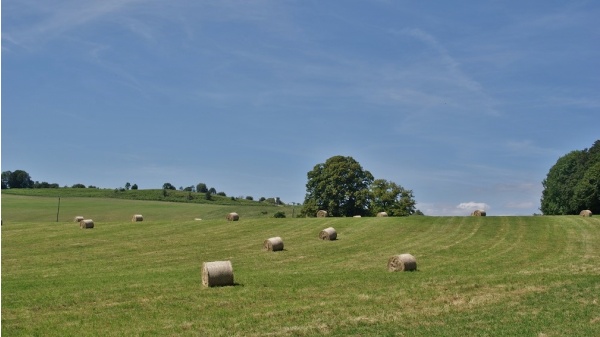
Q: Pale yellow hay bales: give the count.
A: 12